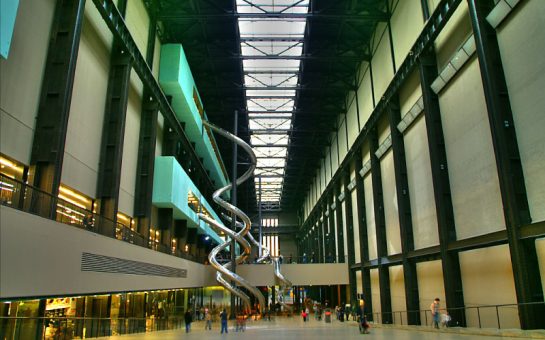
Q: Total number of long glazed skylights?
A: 1